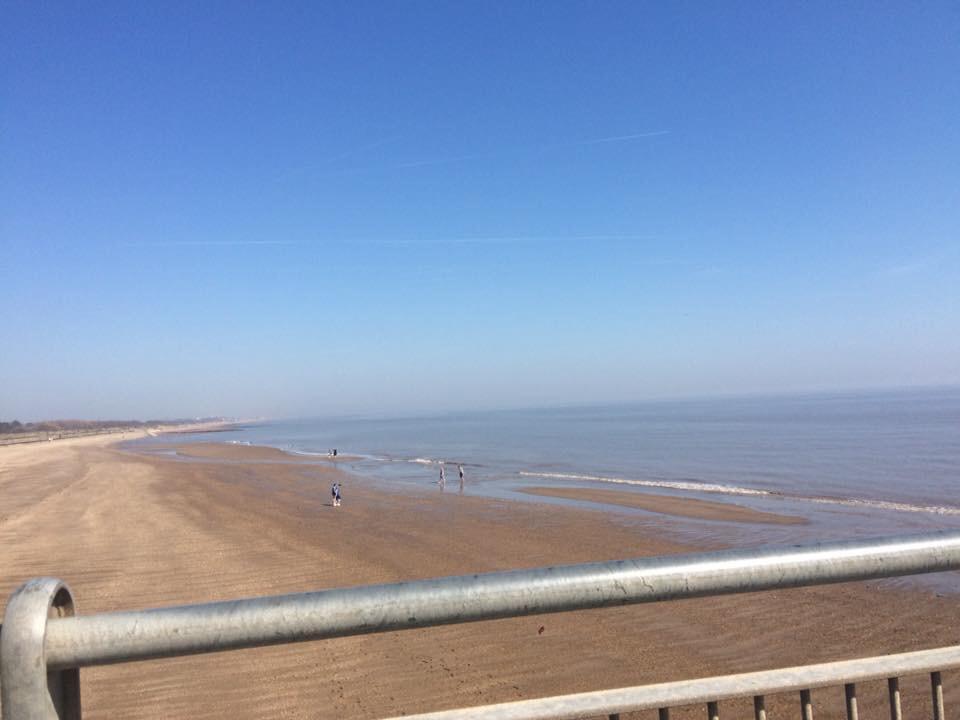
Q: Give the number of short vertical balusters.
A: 8